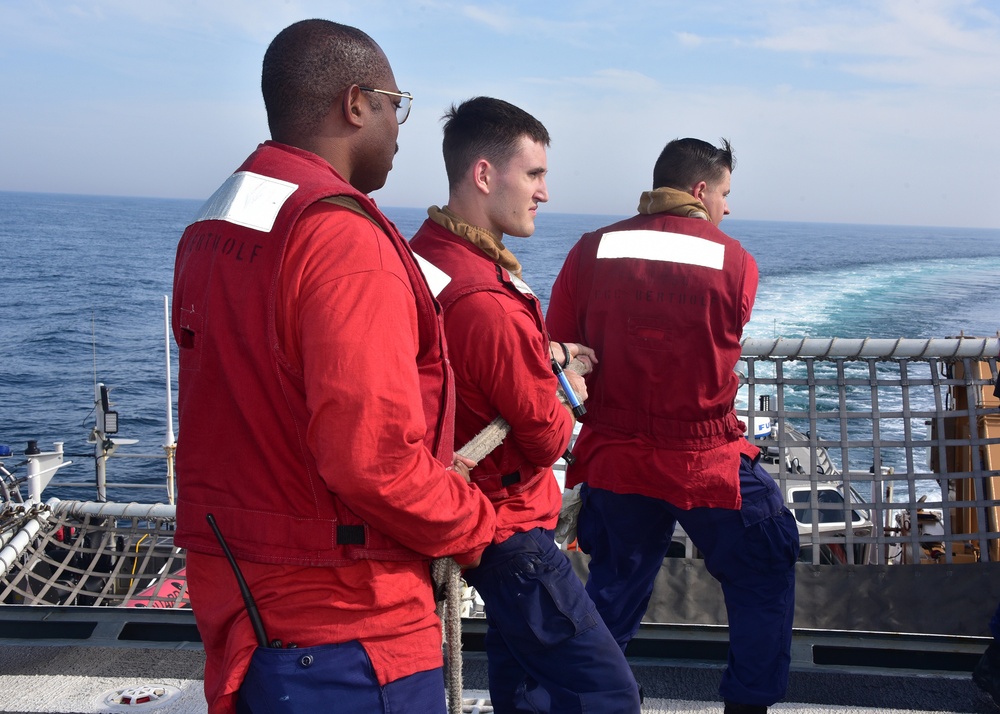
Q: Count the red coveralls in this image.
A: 3